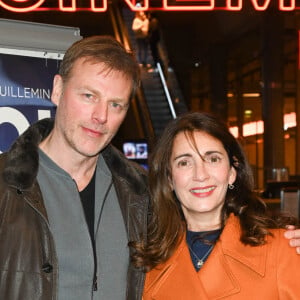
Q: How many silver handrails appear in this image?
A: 1